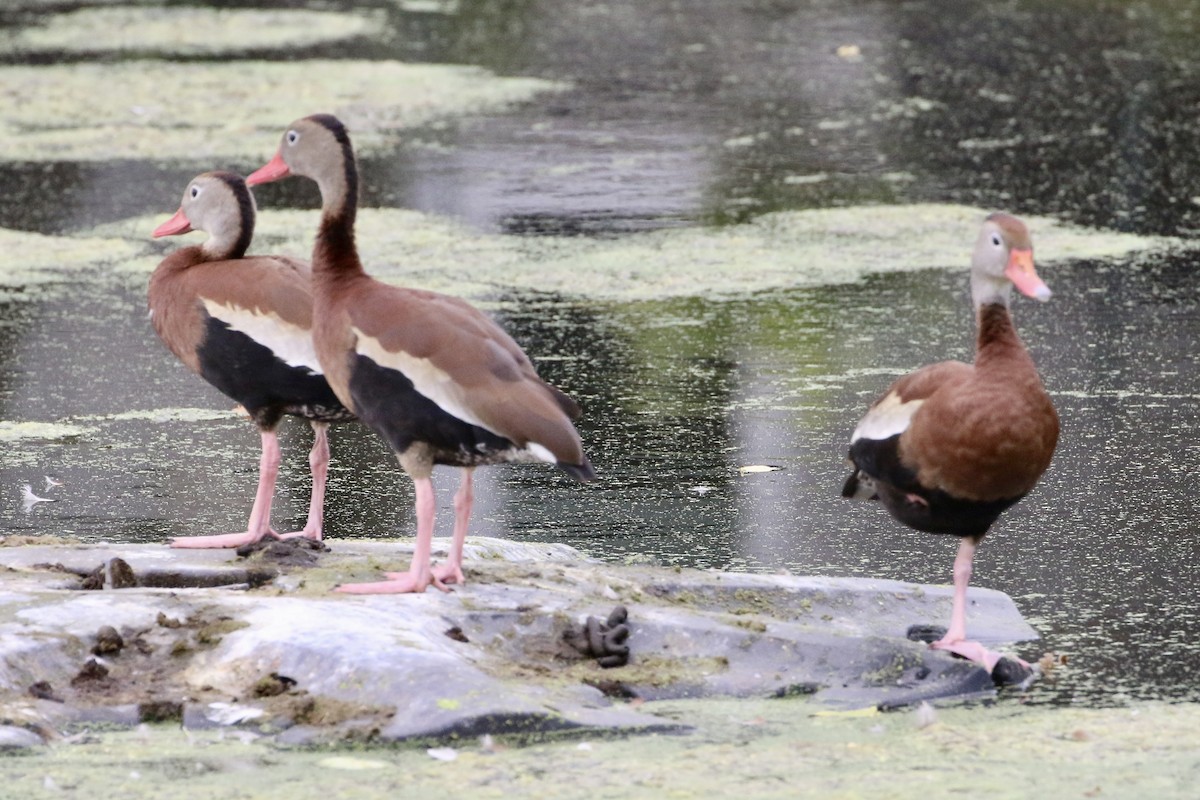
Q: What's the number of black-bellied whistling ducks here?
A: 3